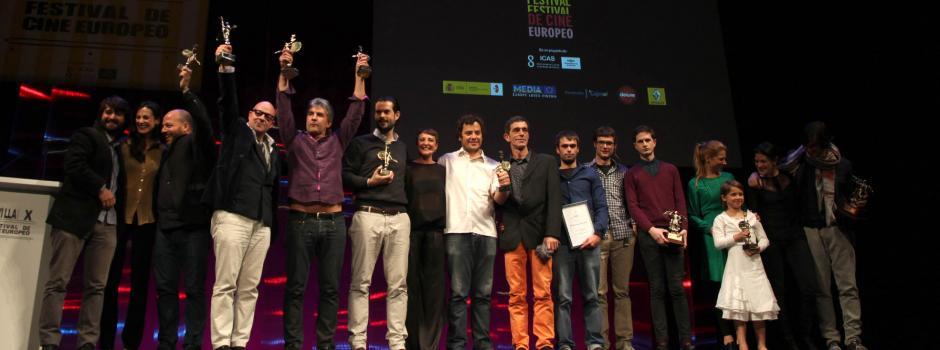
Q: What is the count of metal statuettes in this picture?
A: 9